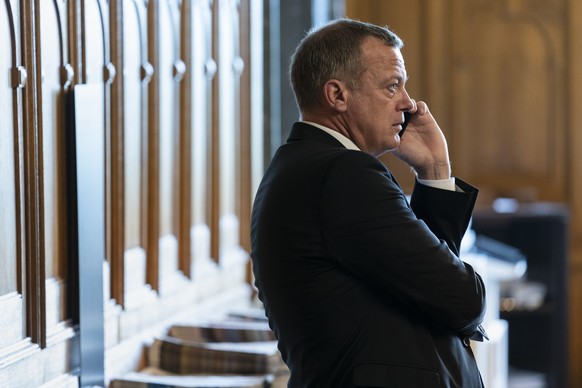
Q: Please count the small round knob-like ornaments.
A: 7